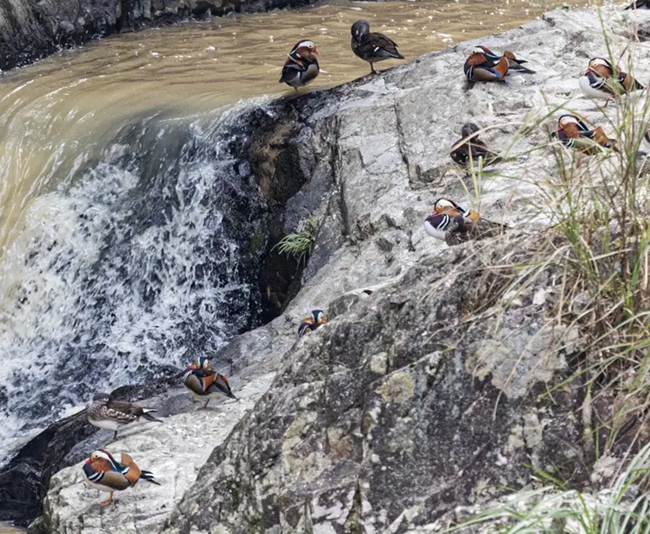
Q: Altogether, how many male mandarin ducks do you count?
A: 8